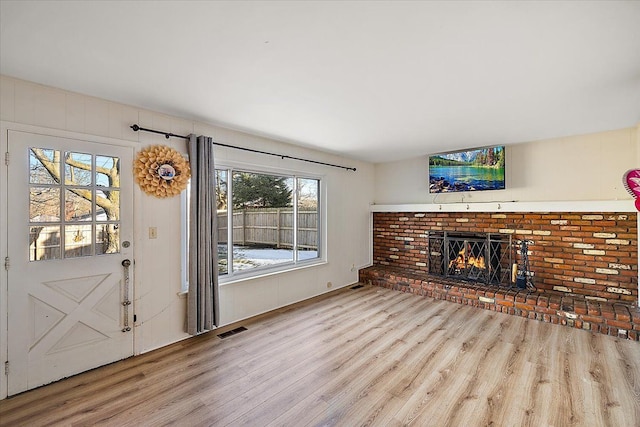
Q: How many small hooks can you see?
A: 3